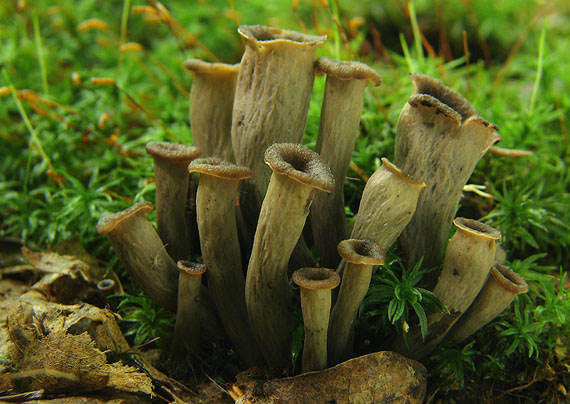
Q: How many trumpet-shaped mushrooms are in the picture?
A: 14